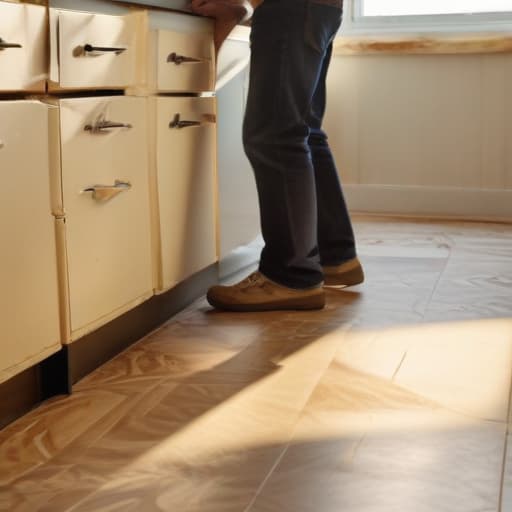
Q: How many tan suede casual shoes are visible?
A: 2